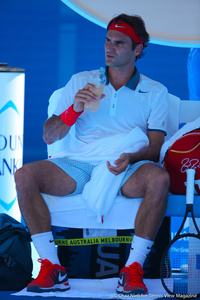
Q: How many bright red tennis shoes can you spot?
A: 2